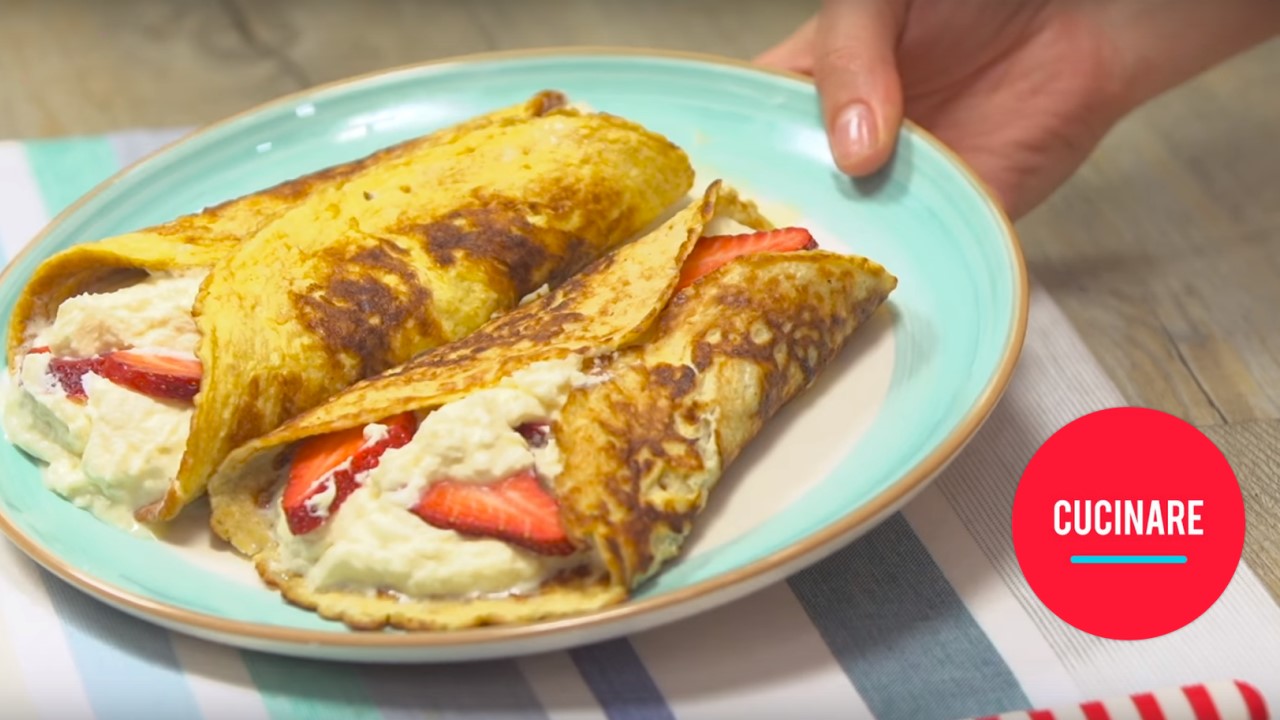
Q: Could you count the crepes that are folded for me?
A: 2